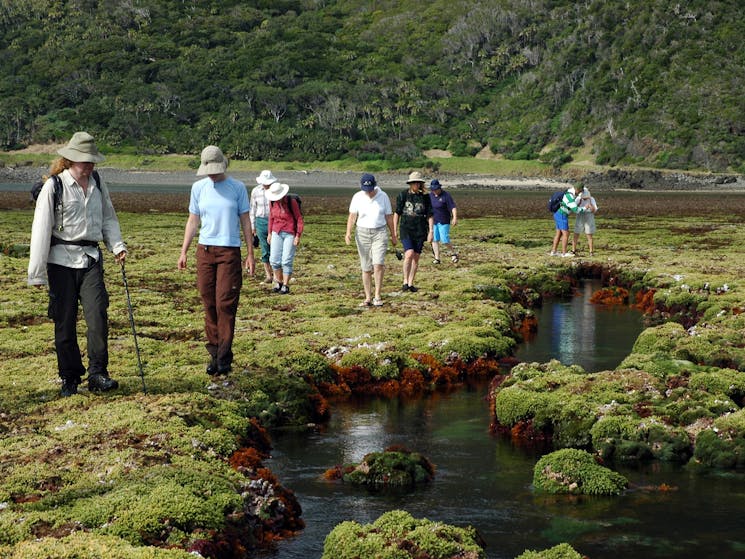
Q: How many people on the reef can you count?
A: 9